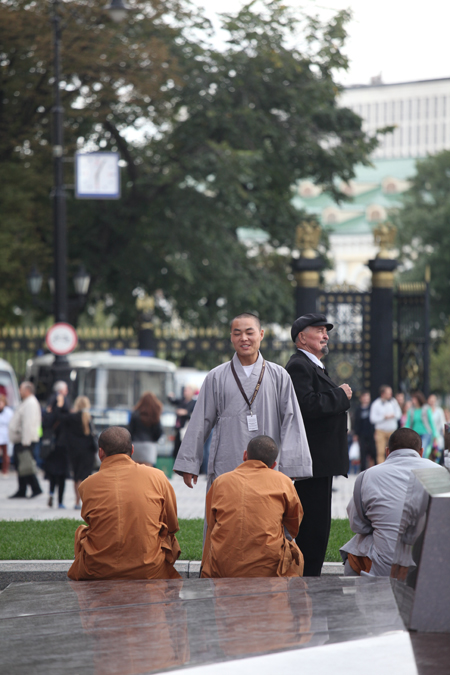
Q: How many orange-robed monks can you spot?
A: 2